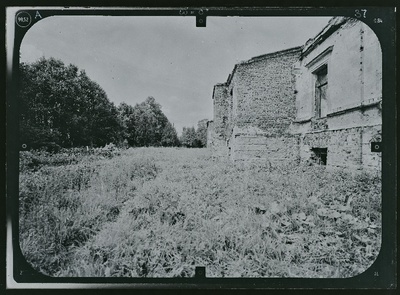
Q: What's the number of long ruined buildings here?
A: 1